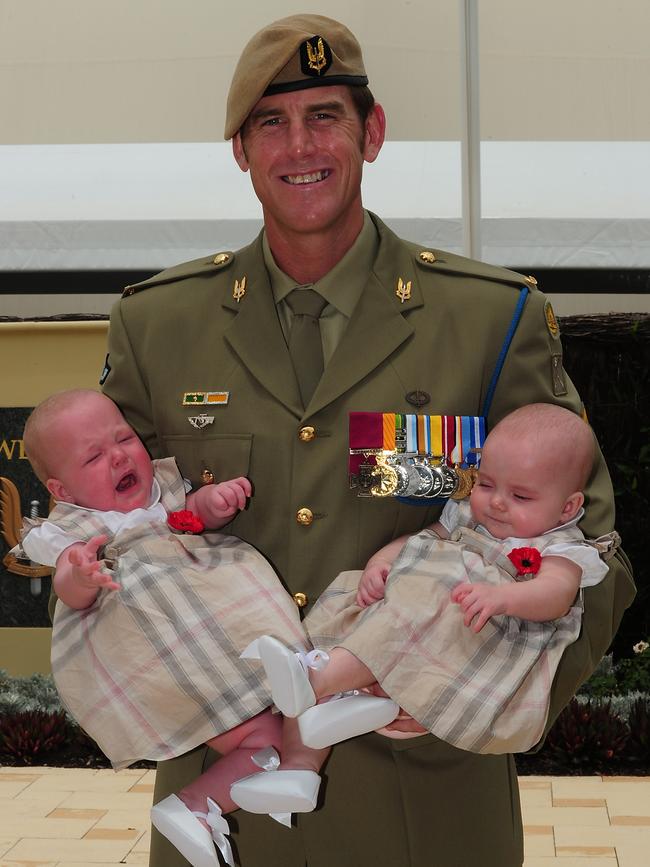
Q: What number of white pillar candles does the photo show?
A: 0